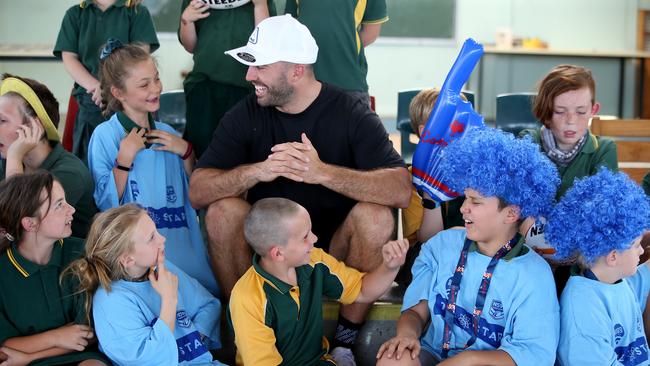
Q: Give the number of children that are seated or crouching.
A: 9